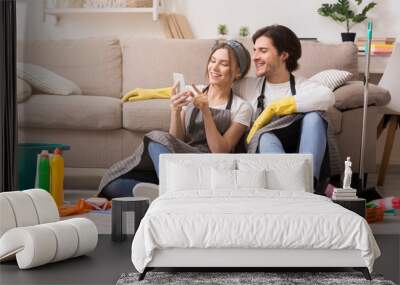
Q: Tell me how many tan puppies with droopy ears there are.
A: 0